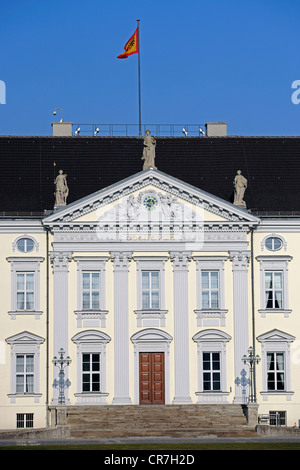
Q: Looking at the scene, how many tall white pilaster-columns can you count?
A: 4